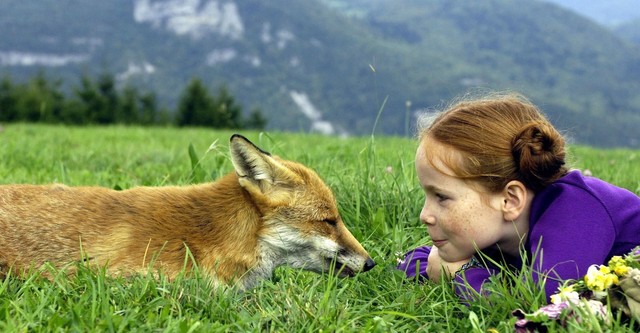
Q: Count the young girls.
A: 1